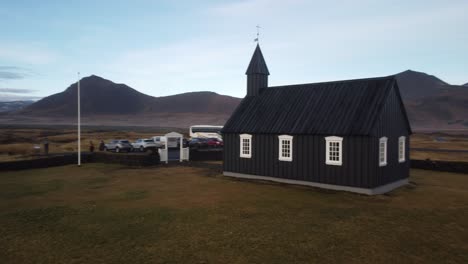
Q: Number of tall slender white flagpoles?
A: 1